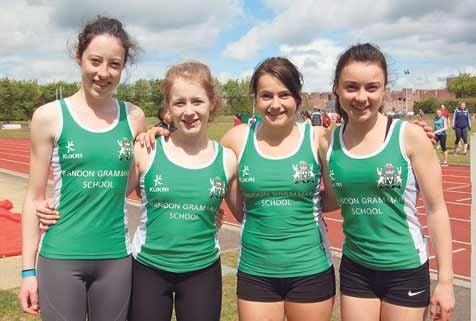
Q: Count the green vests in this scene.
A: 4